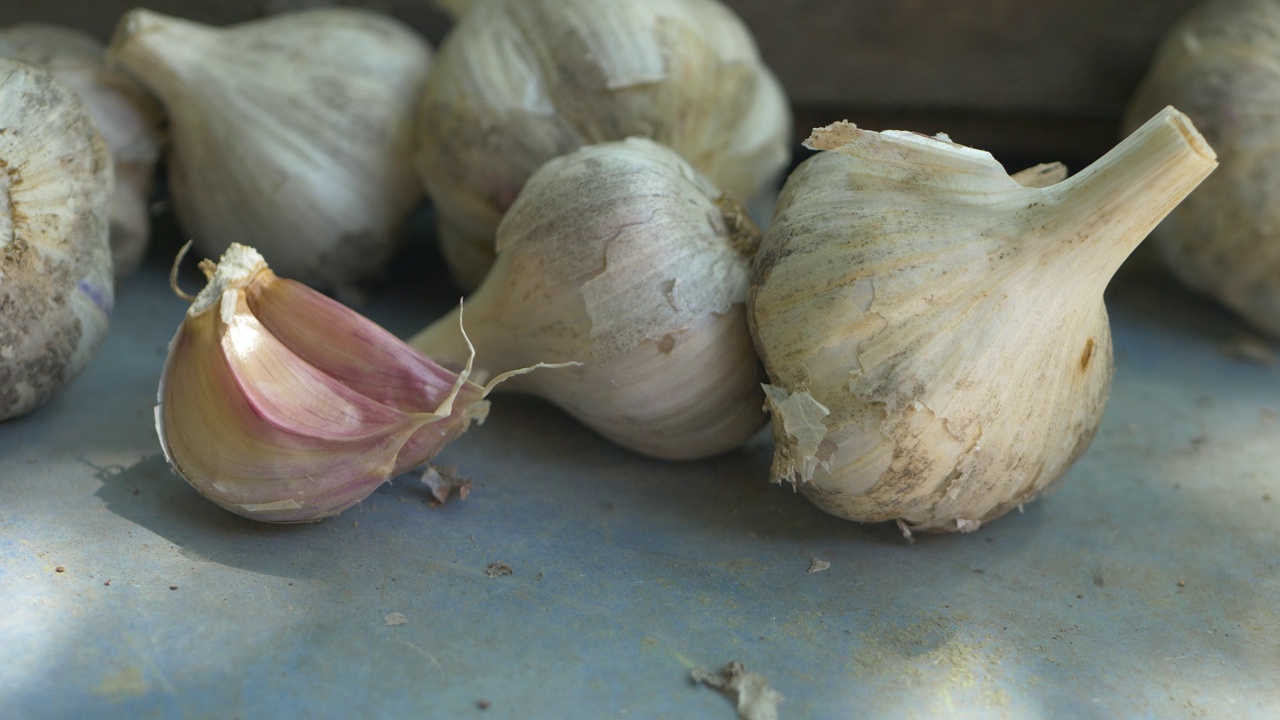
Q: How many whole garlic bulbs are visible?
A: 7